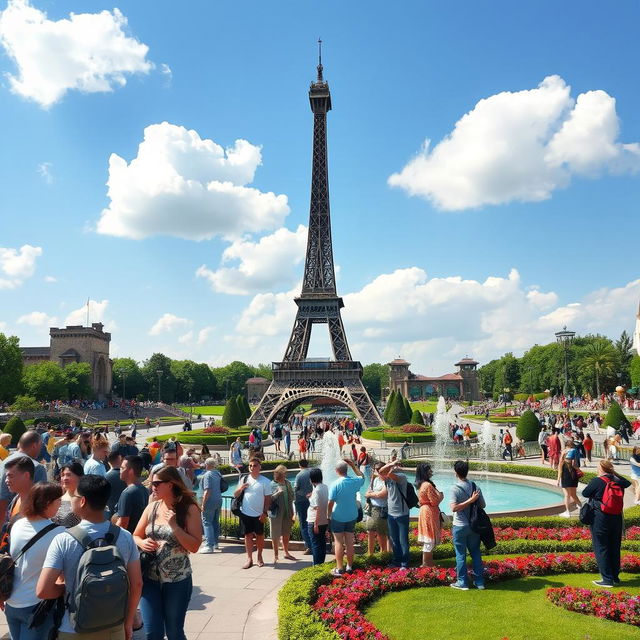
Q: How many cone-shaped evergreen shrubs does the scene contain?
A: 10